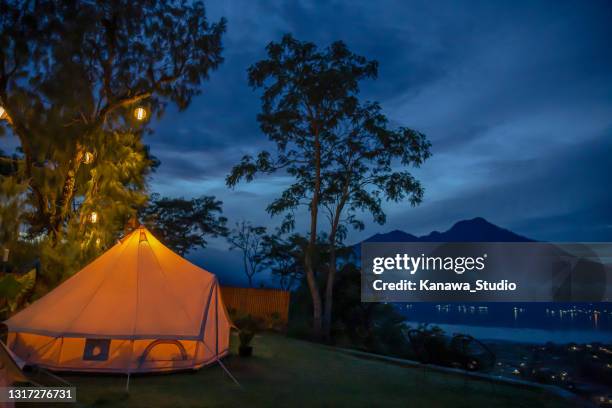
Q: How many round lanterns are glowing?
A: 4